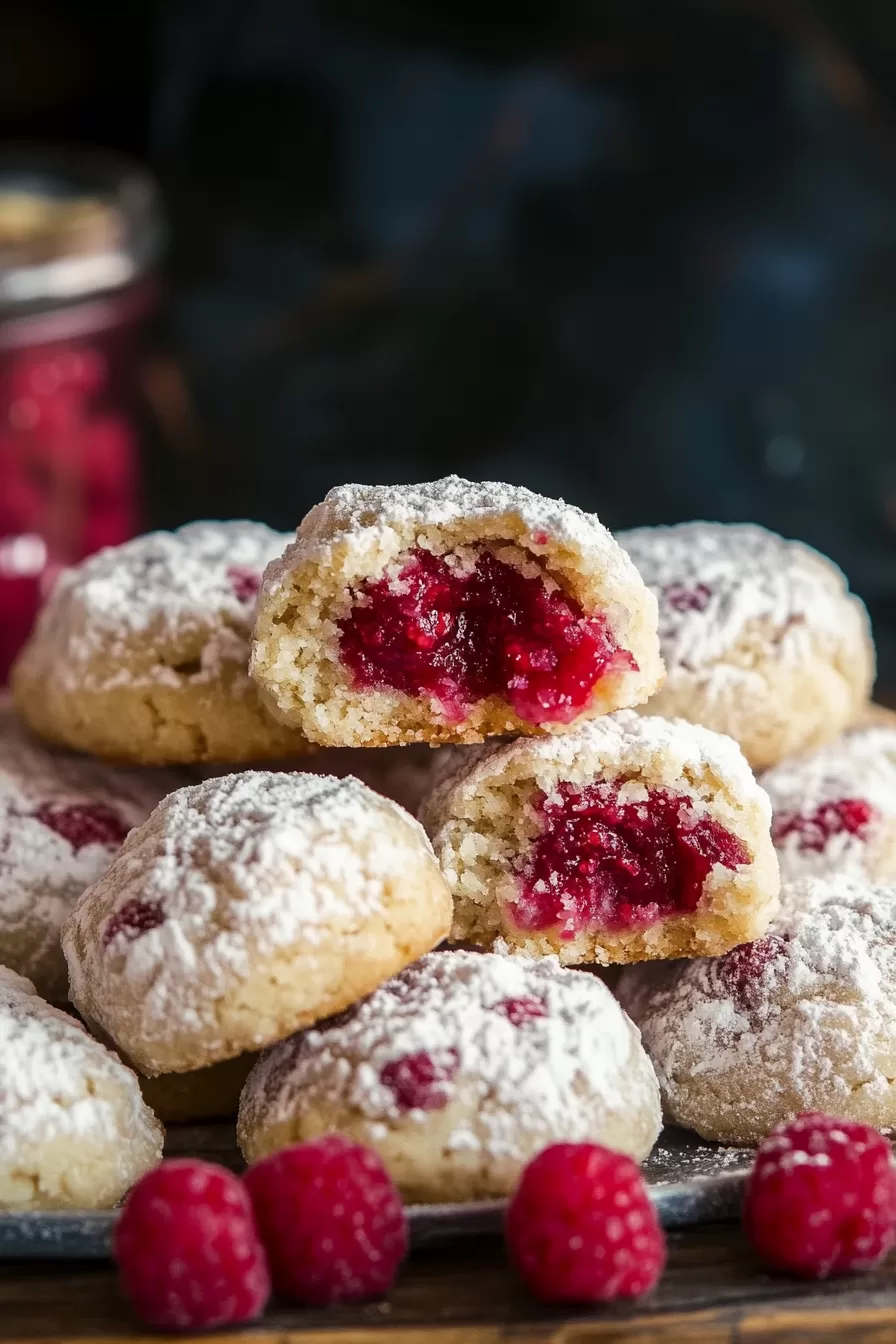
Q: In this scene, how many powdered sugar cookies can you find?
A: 10